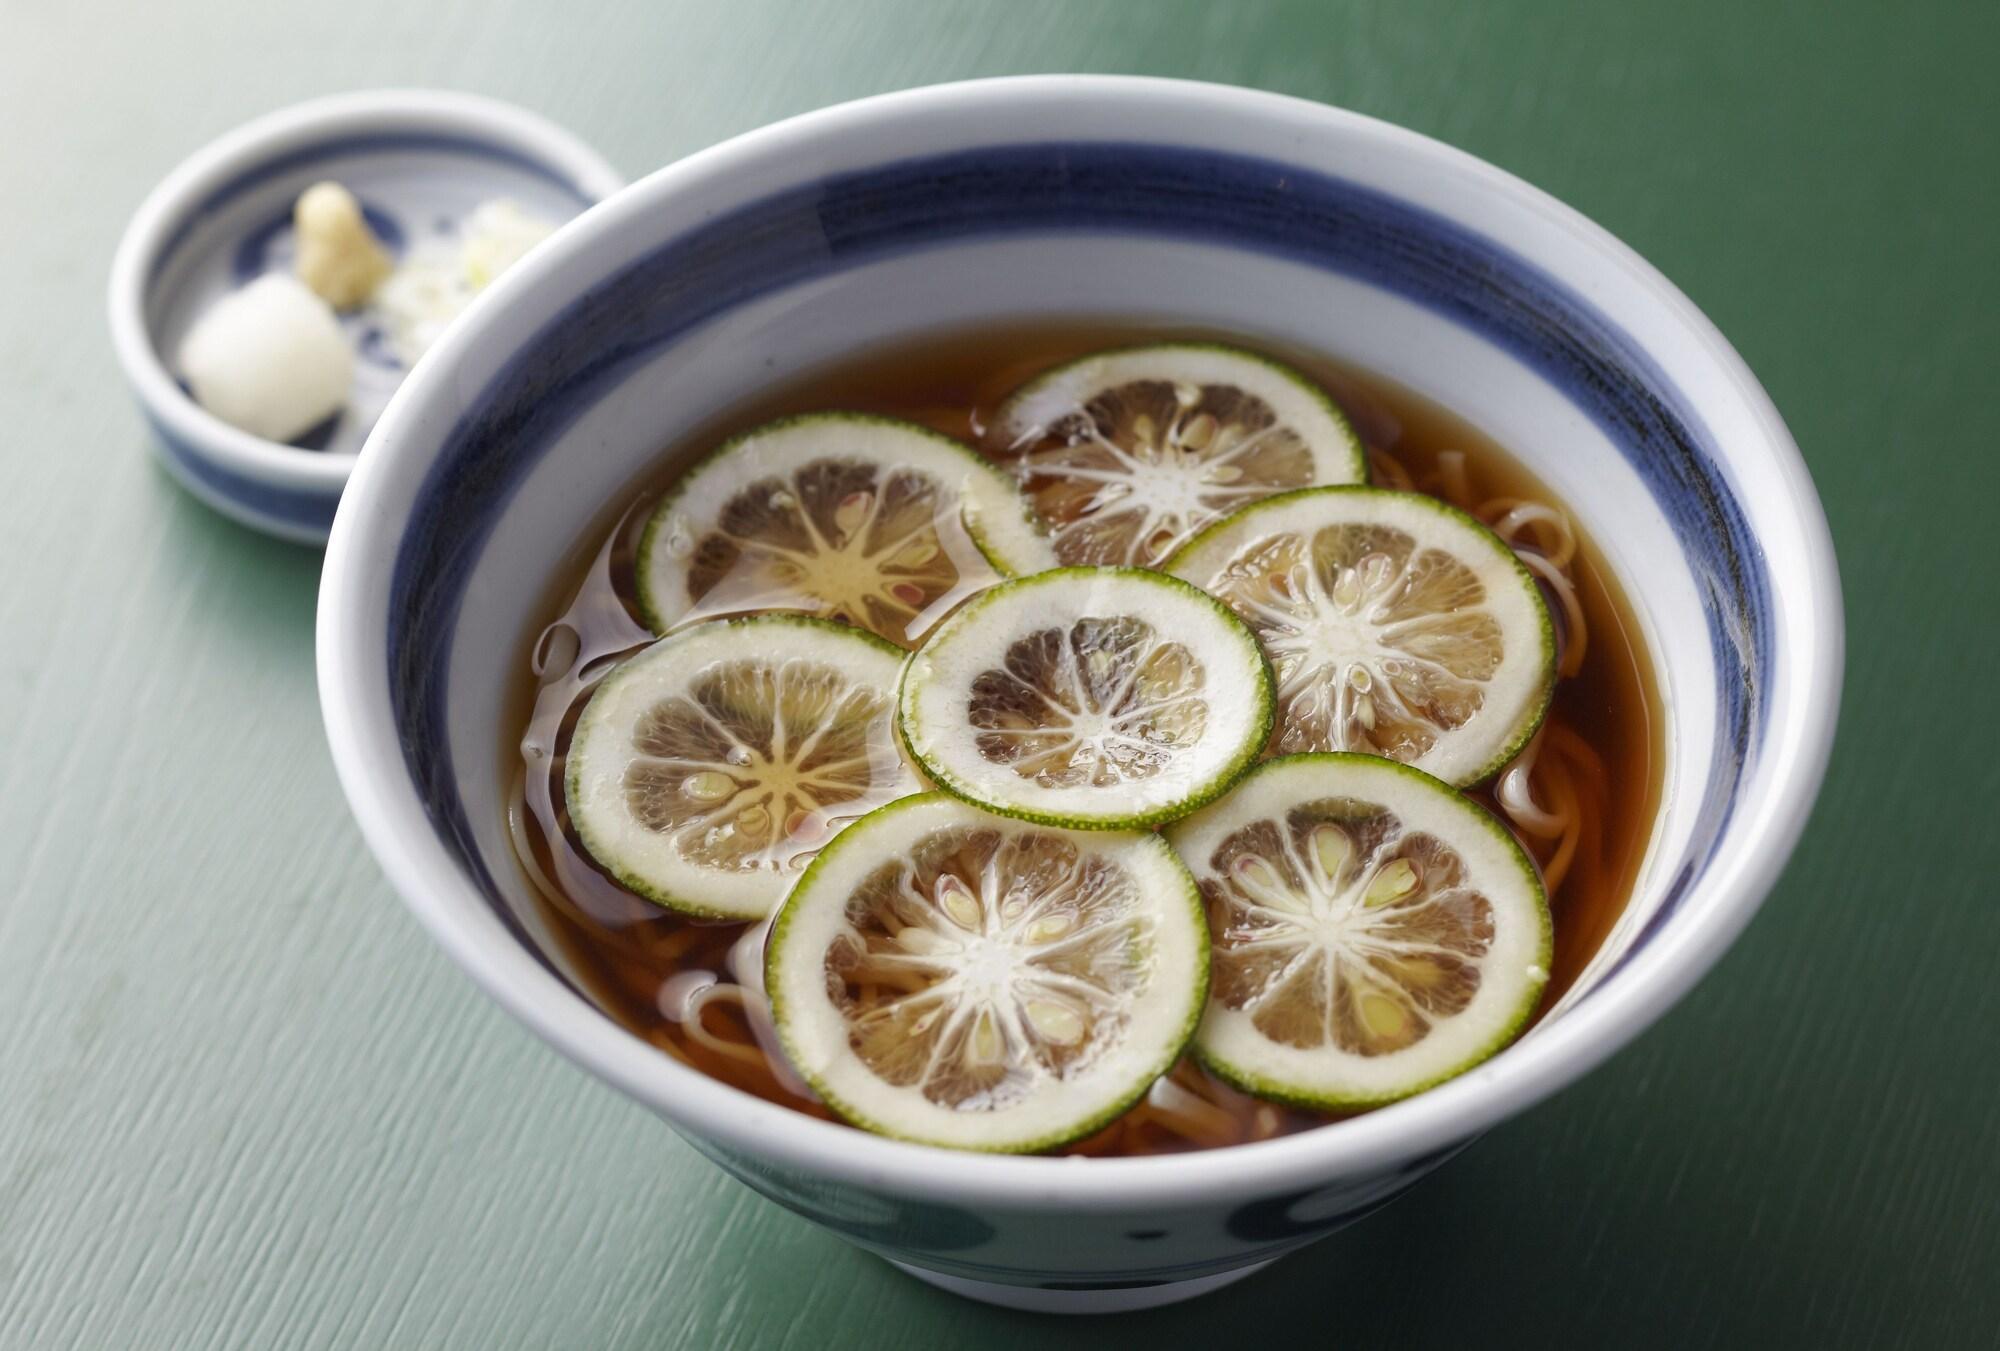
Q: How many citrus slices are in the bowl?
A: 7